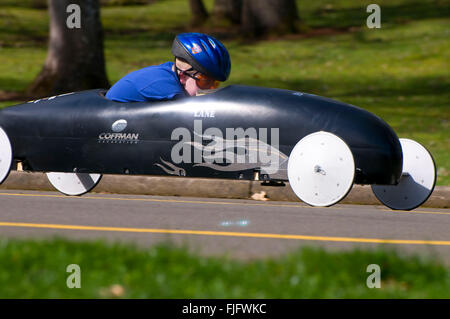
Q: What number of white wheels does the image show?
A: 4